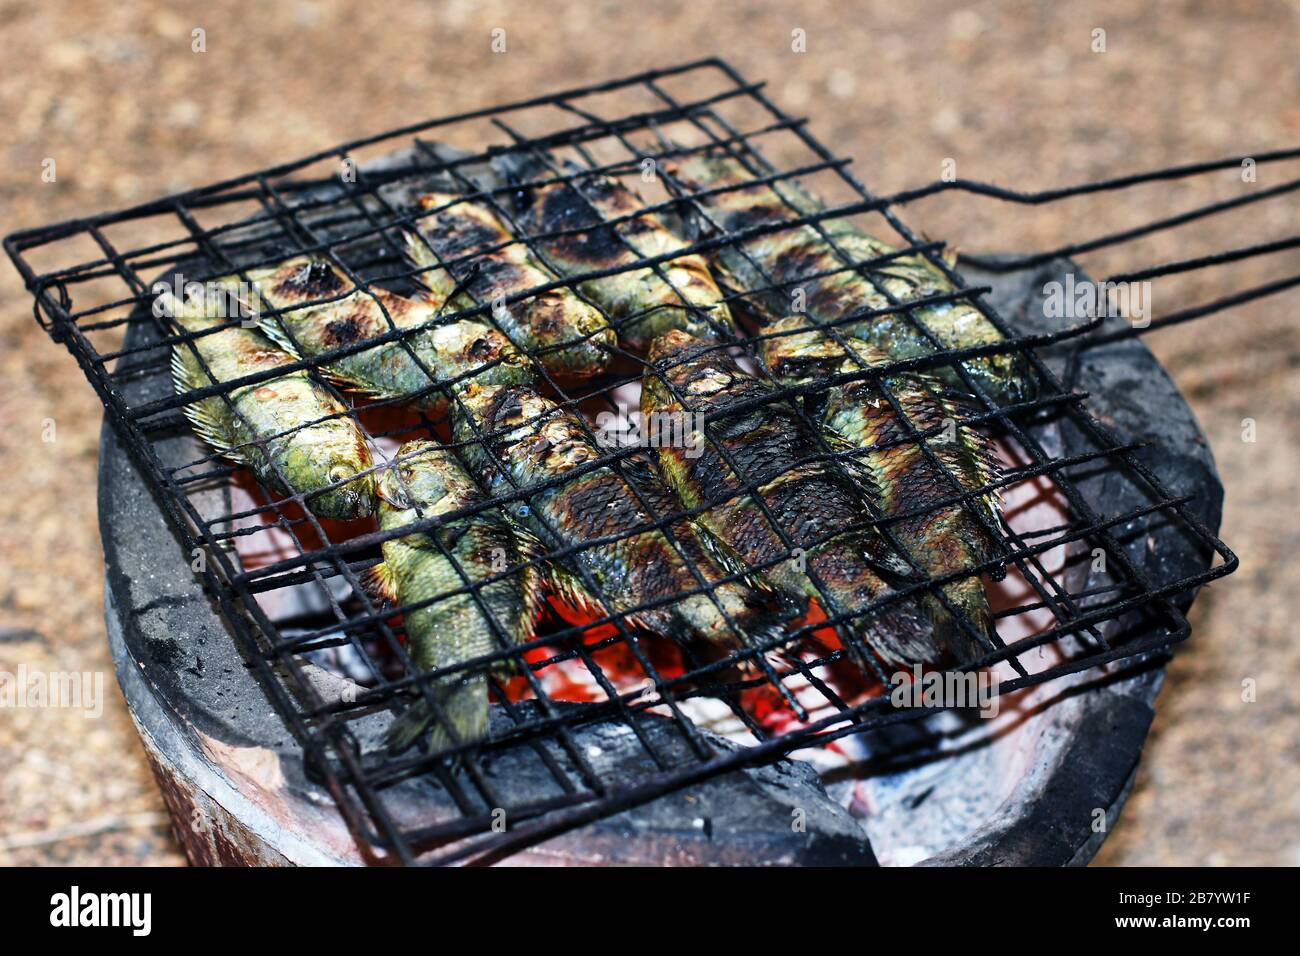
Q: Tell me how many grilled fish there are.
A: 9